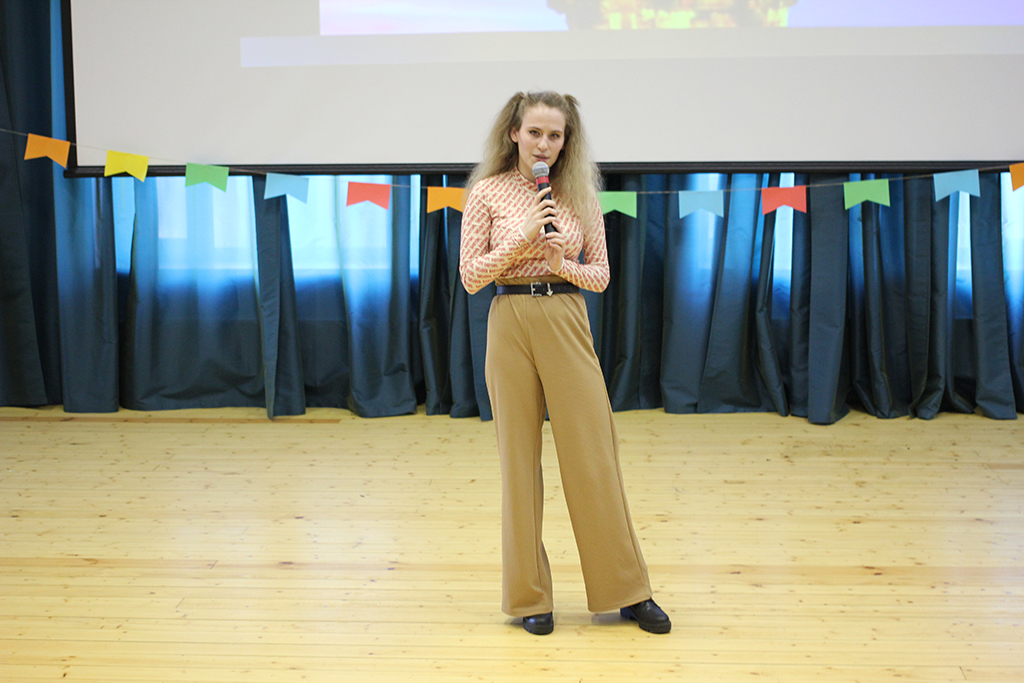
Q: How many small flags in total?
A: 12